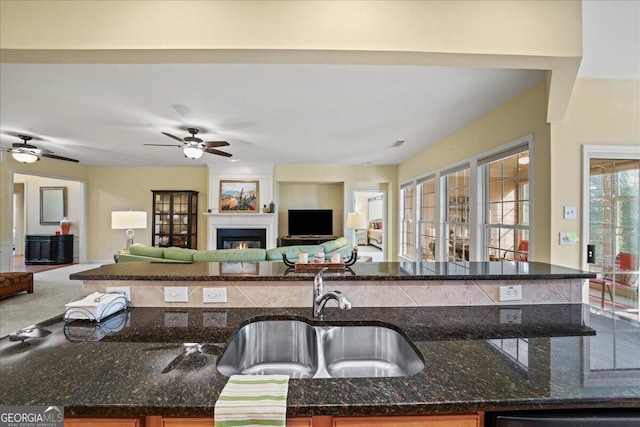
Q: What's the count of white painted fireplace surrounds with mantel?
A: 1